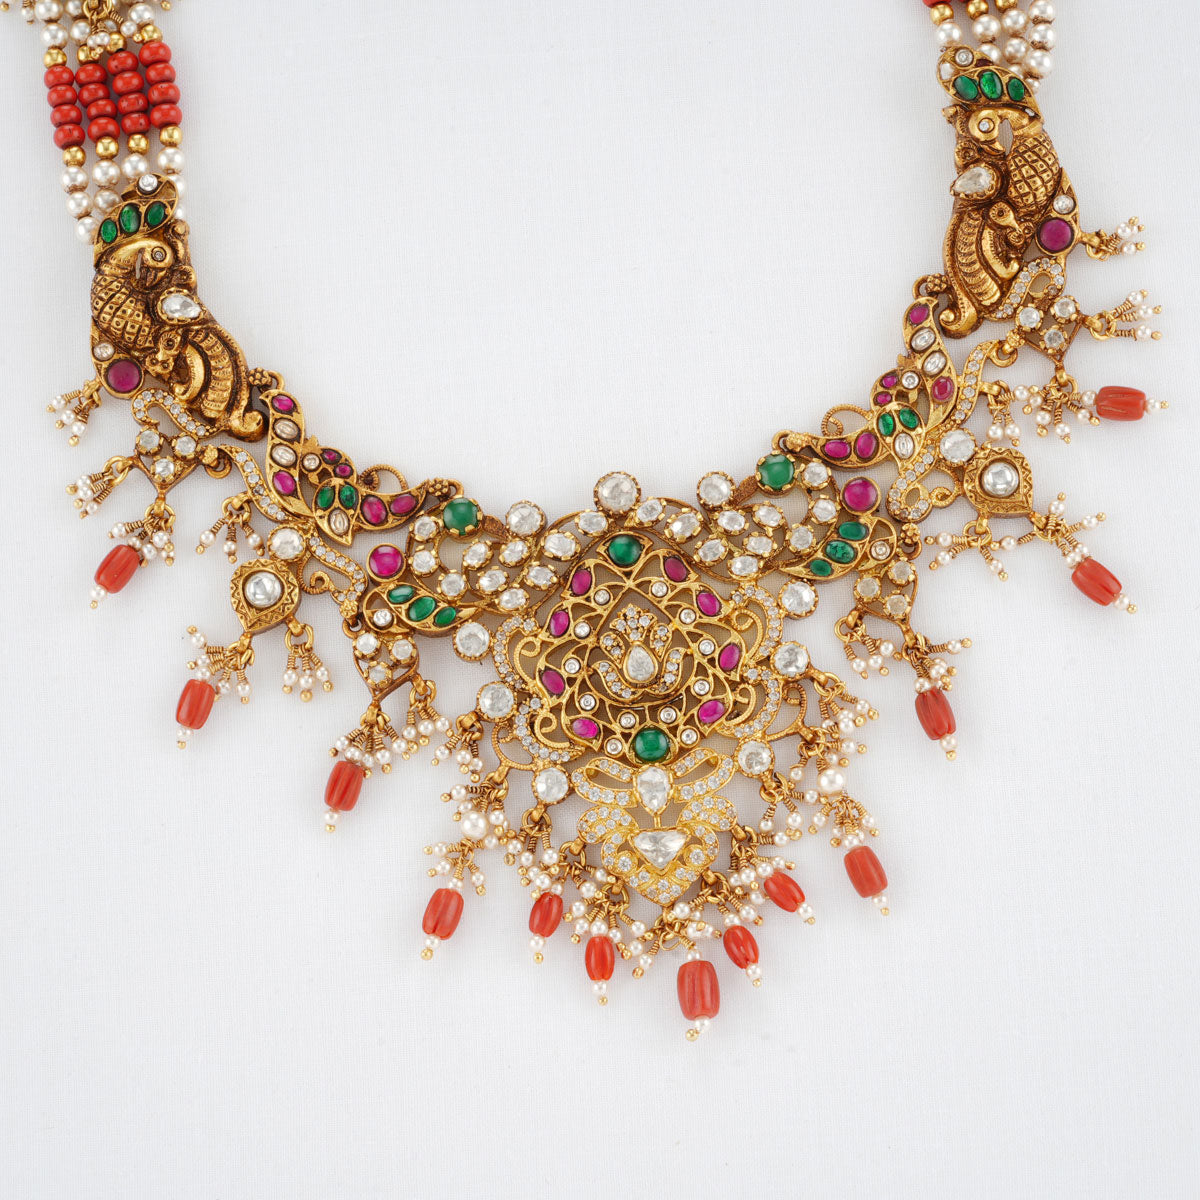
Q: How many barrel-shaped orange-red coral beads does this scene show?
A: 13